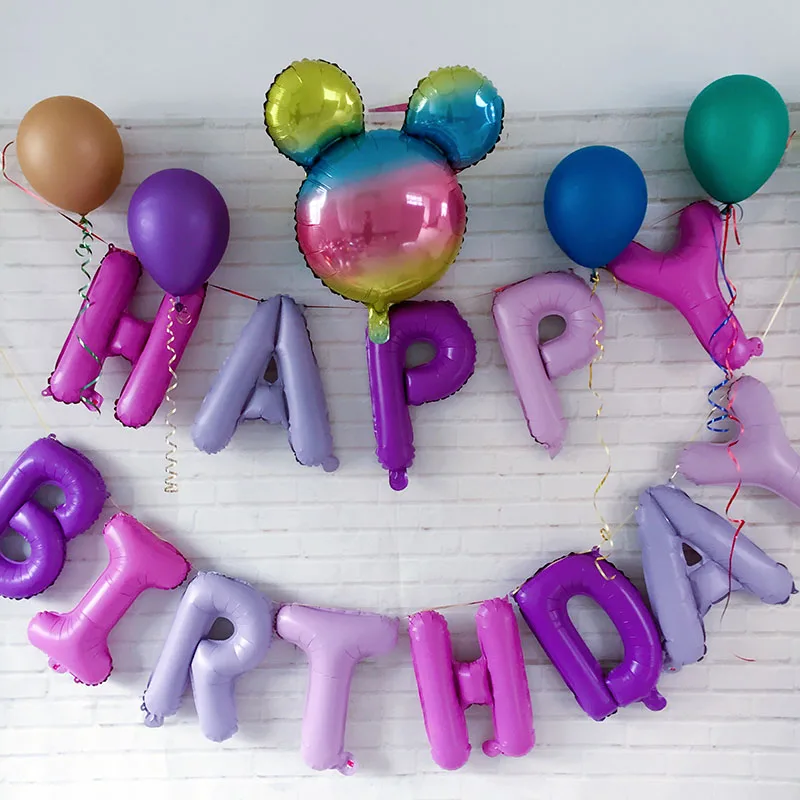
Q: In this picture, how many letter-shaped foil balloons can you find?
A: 13